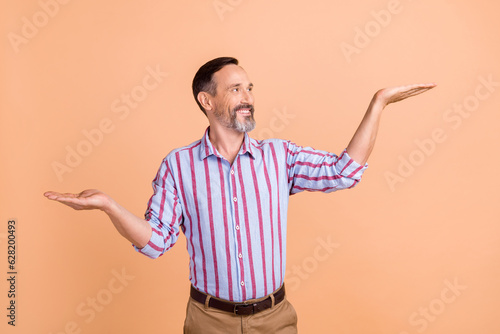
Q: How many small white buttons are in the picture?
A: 5